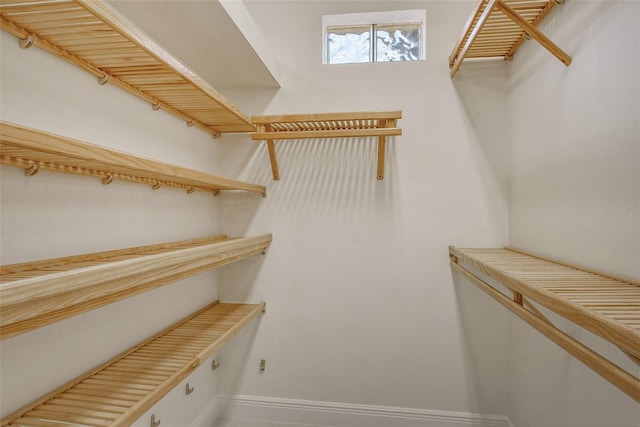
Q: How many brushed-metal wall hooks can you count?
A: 4